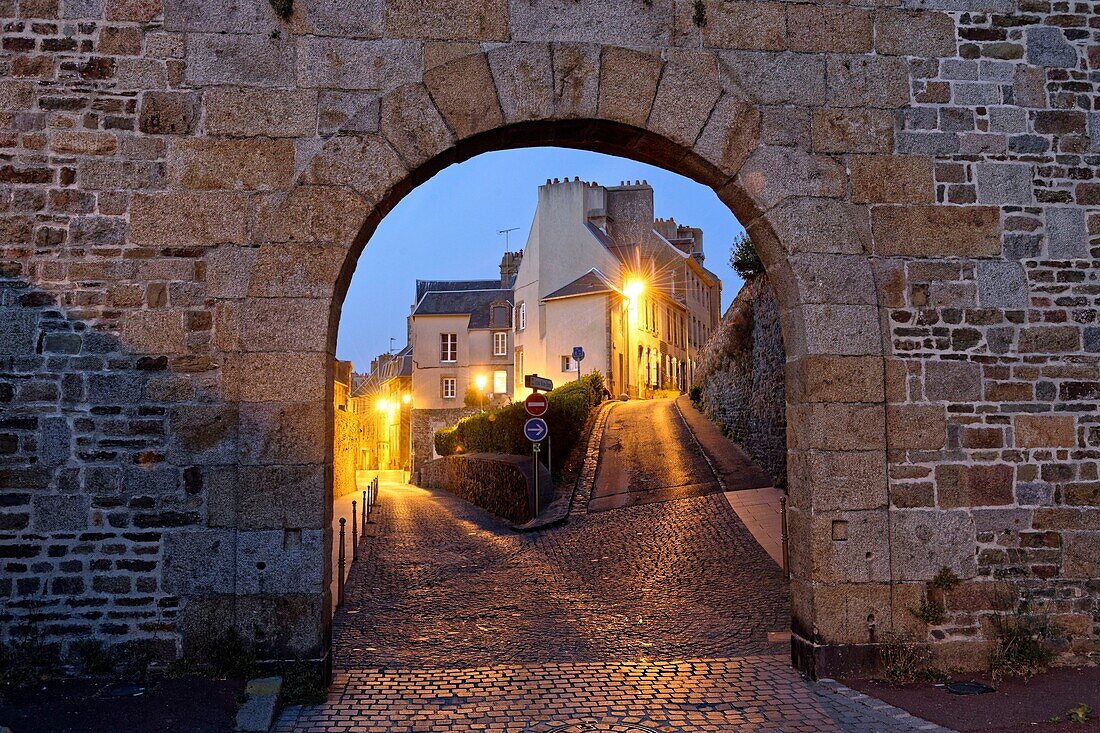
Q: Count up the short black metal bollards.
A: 9